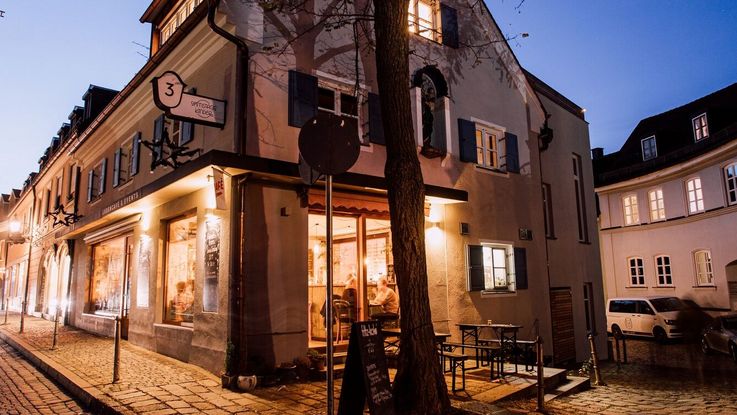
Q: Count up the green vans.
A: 0